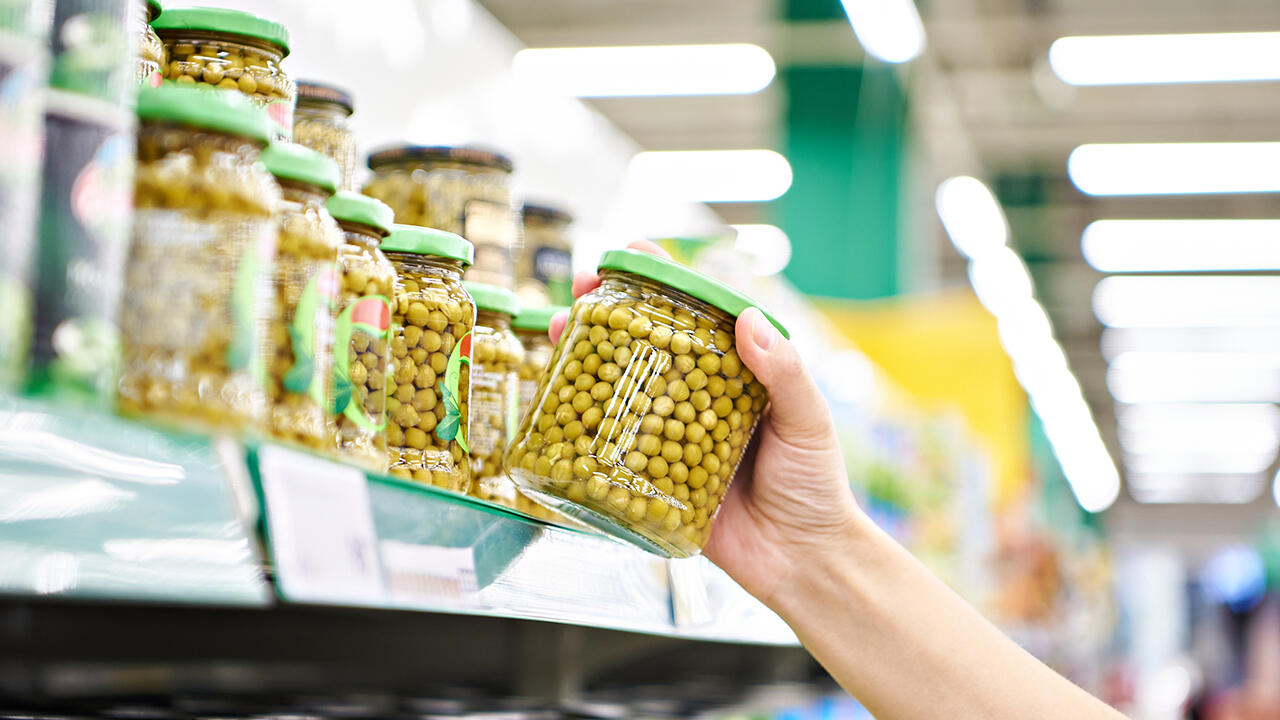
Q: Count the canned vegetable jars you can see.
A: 12